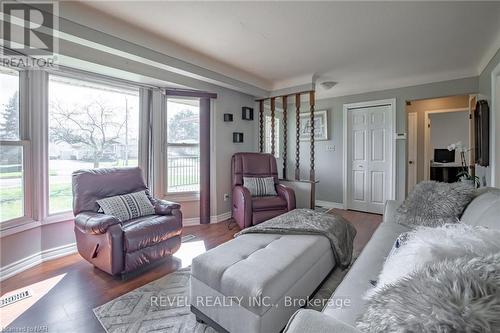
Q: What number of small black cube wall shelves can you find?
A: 3